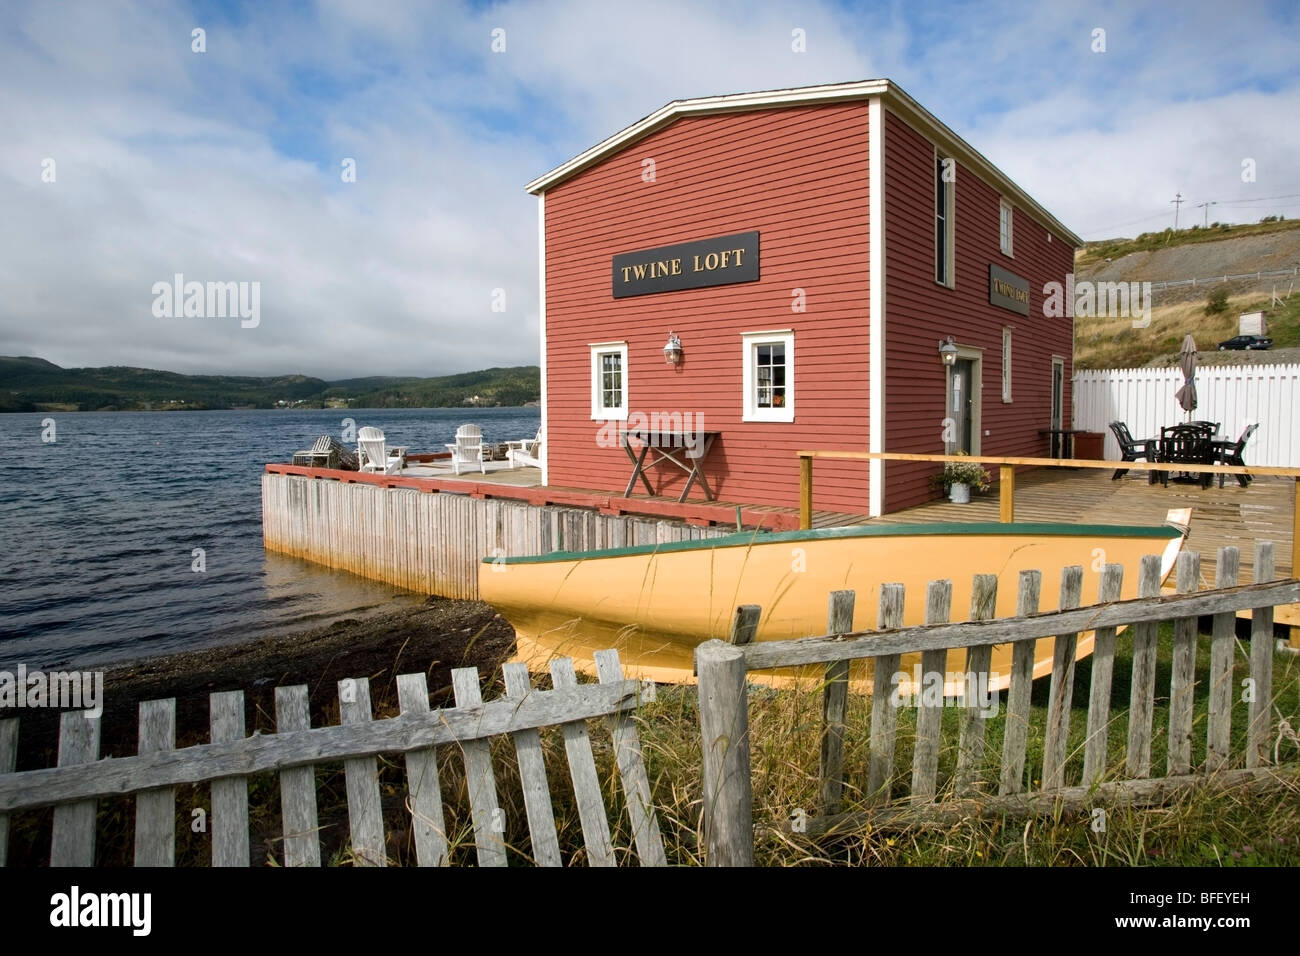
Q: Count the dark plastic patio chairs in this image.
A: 4